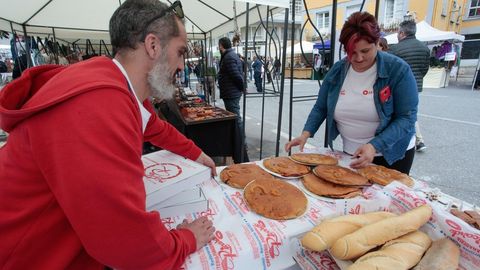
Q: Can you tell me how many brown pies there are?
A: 7